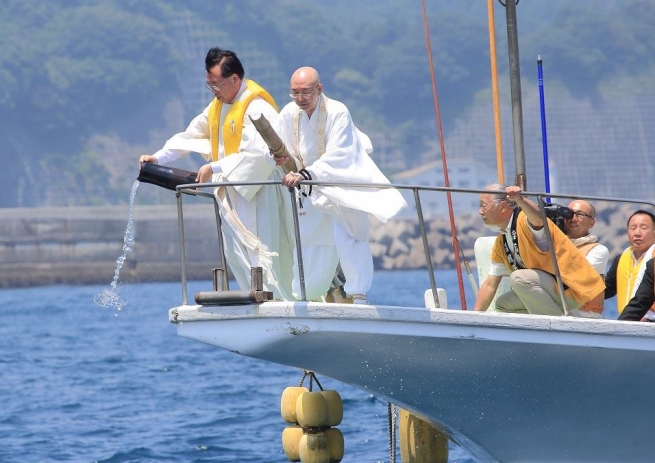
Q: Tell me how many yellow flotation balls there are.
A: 6